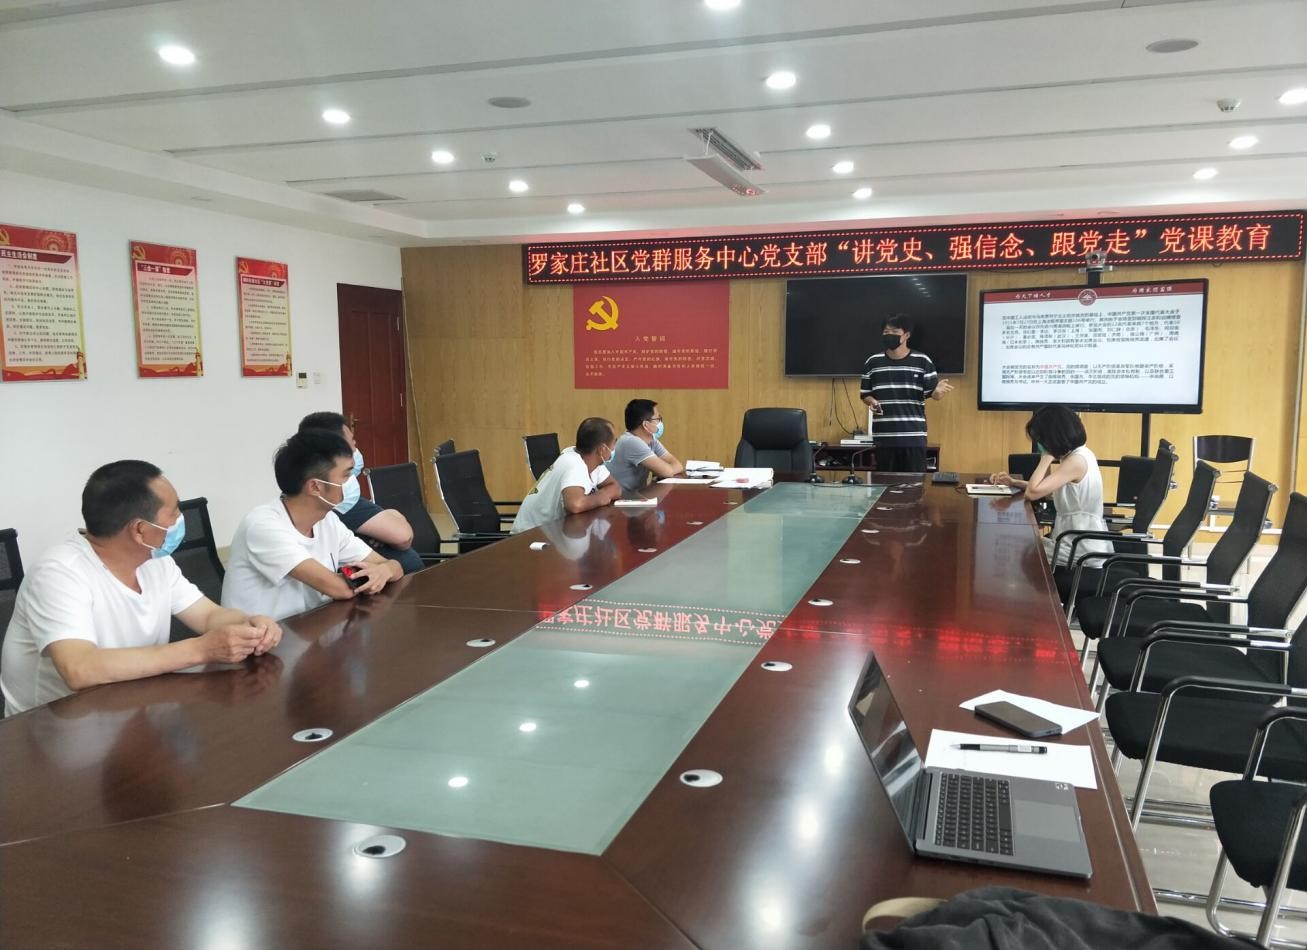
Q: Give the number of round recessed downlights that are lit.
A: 13